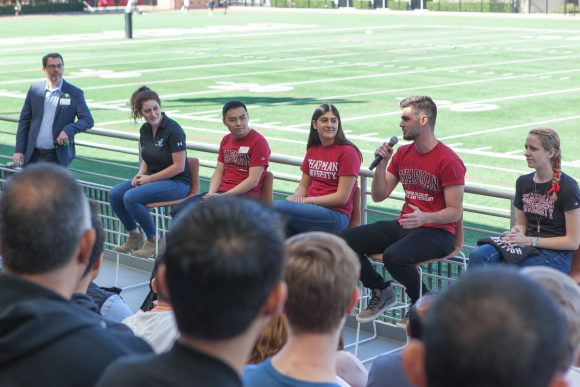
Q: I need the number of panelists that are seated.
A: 5